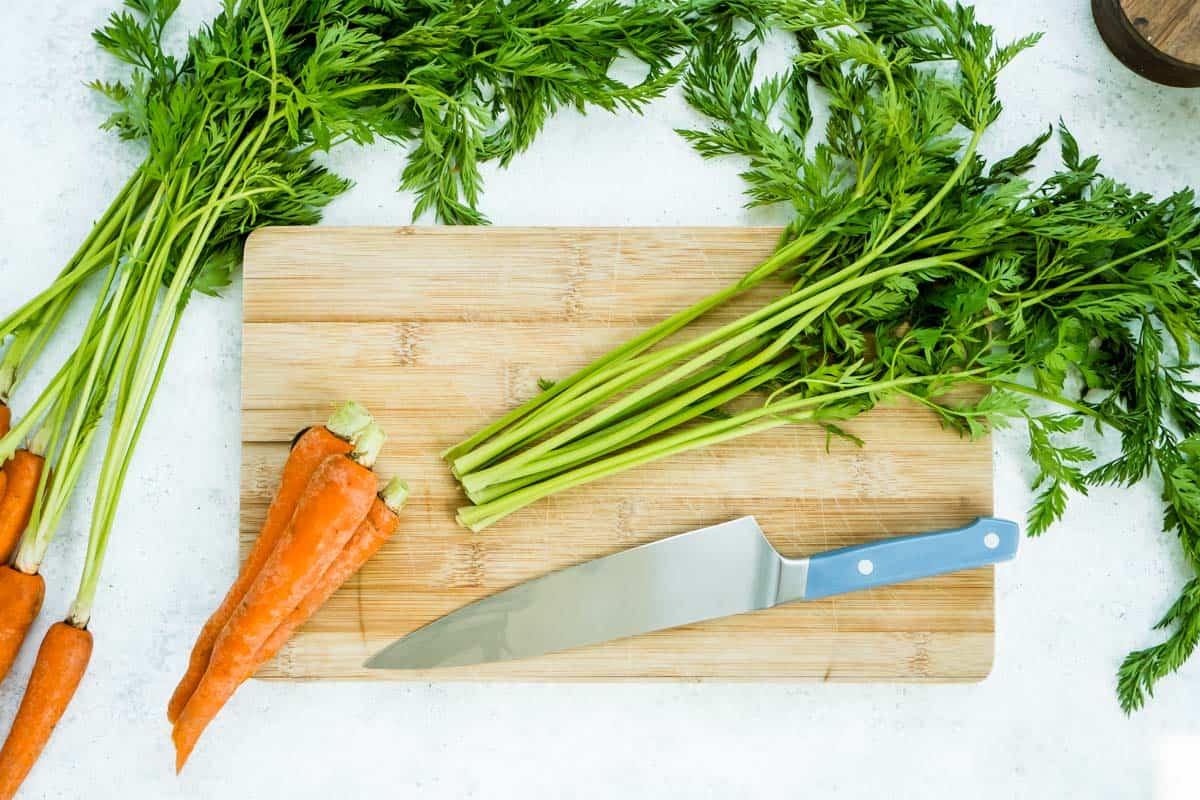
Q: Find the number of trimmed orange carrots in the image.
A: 3